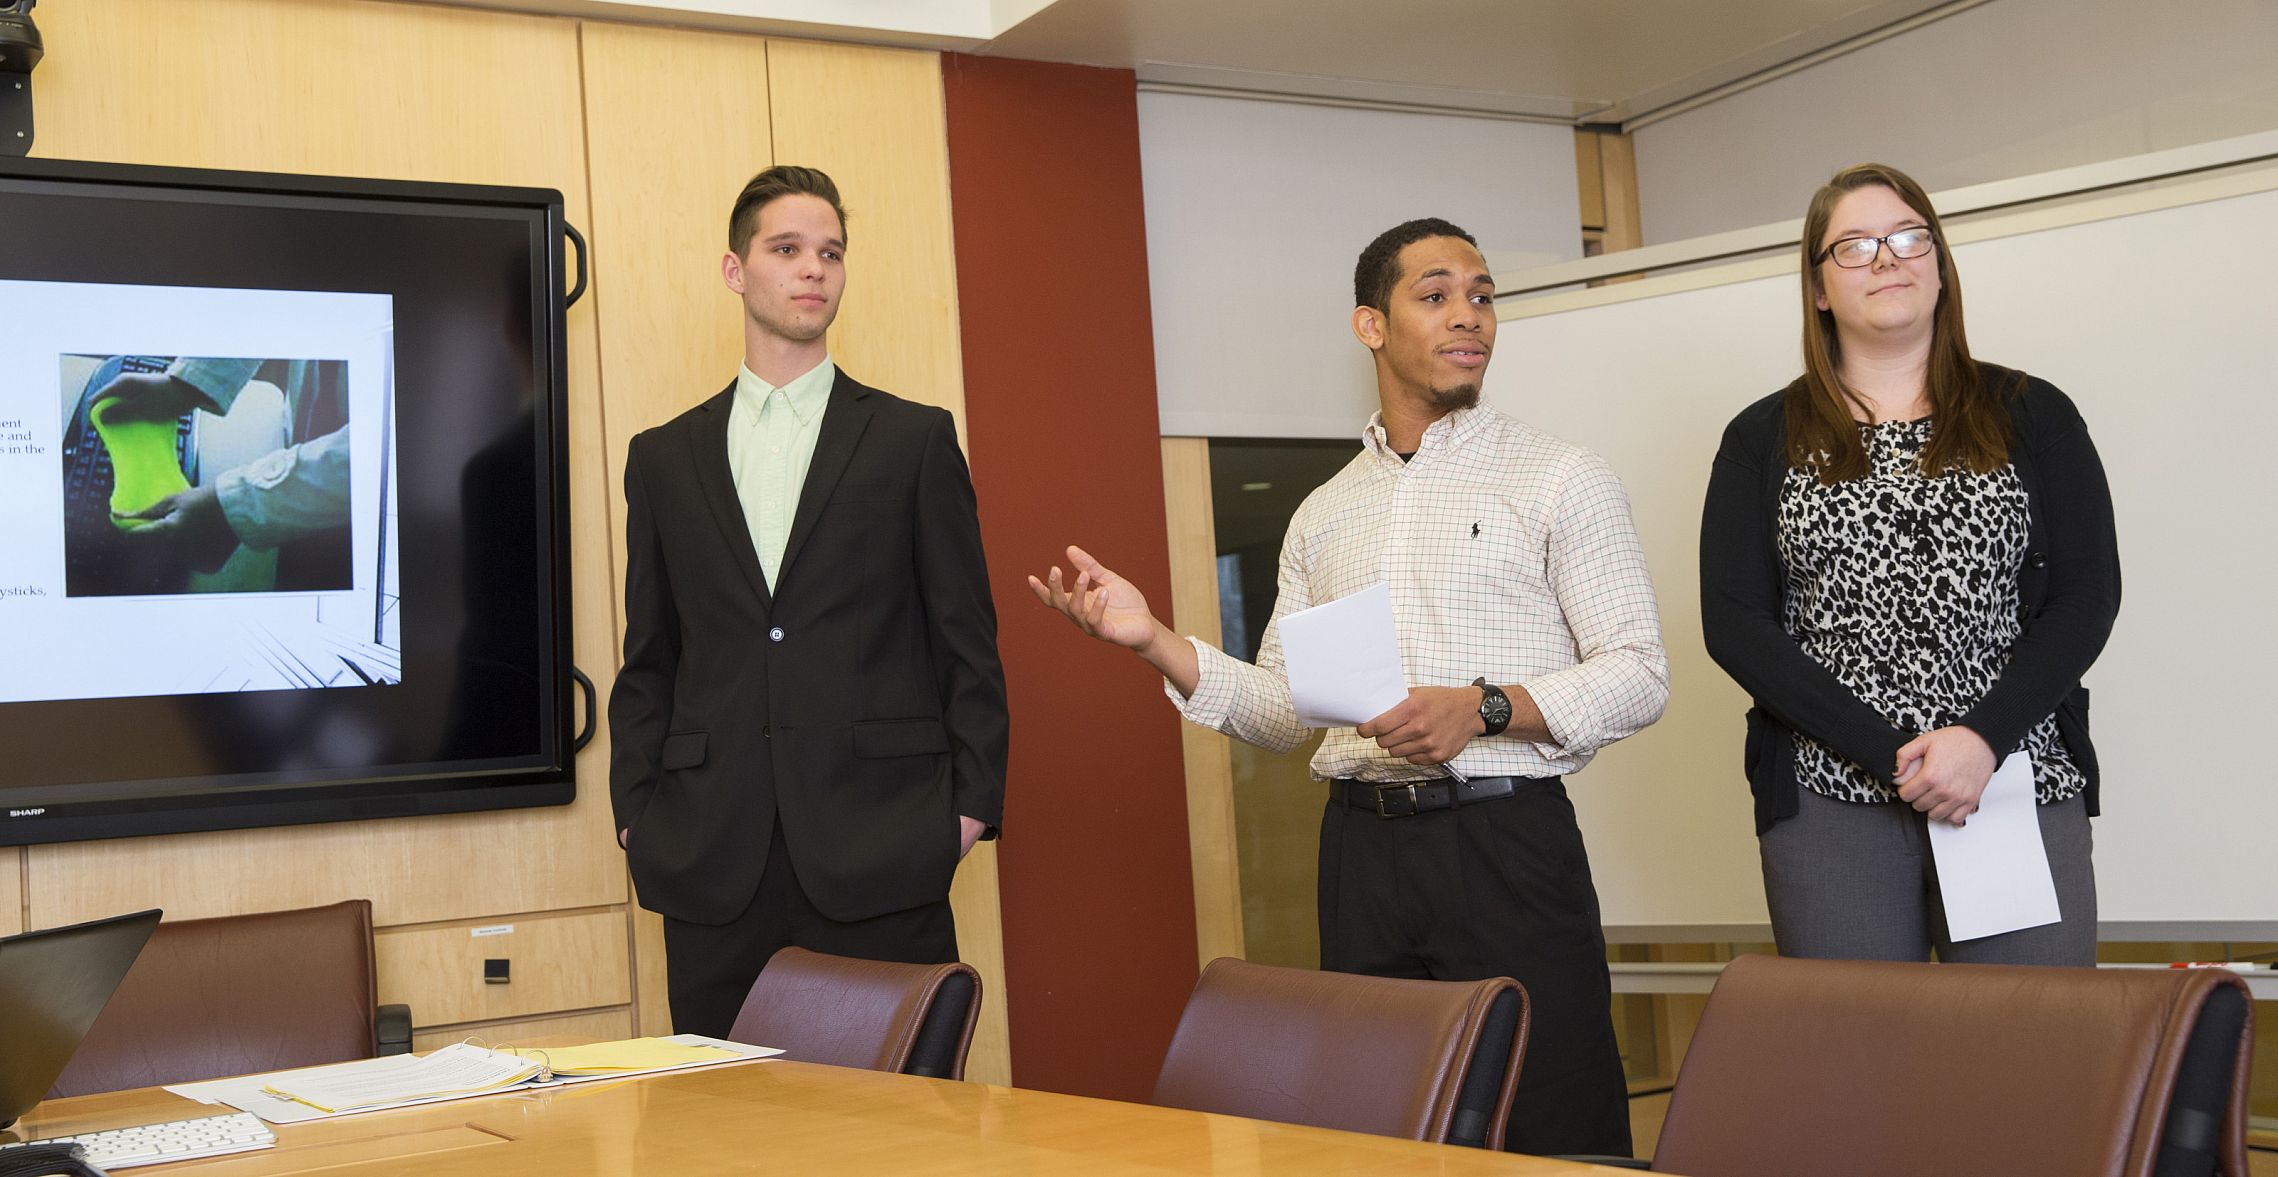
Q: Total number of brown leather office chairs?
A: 4